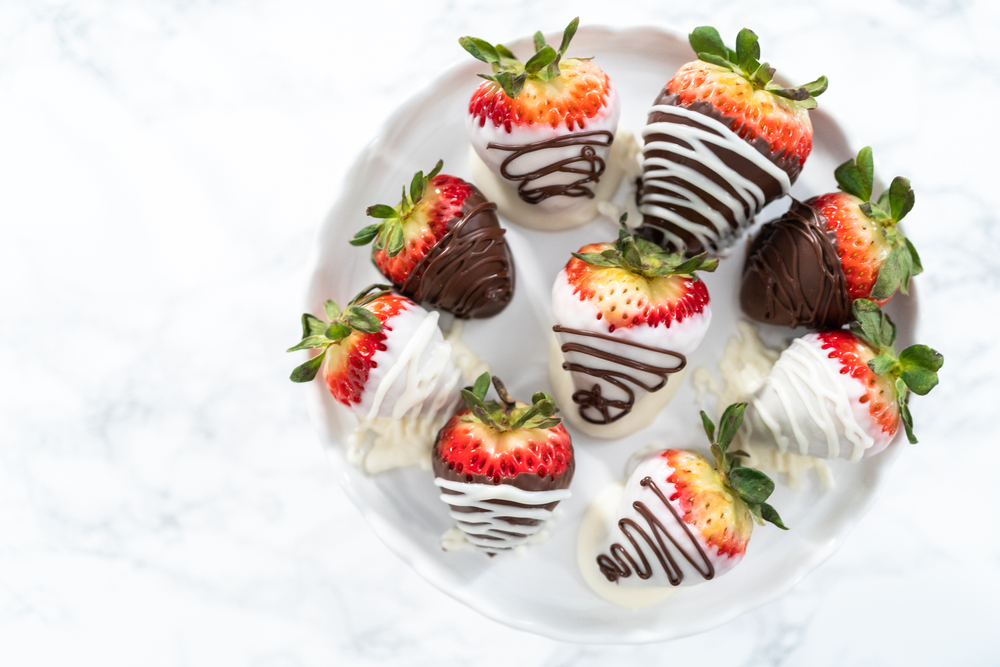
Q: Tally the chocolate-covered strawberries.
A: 9